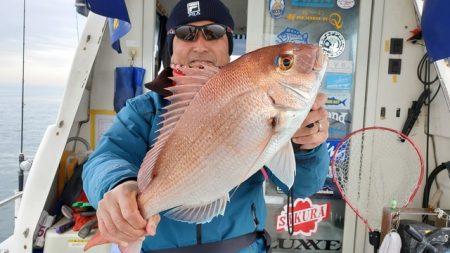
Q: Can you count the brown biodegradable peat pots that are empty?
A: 0